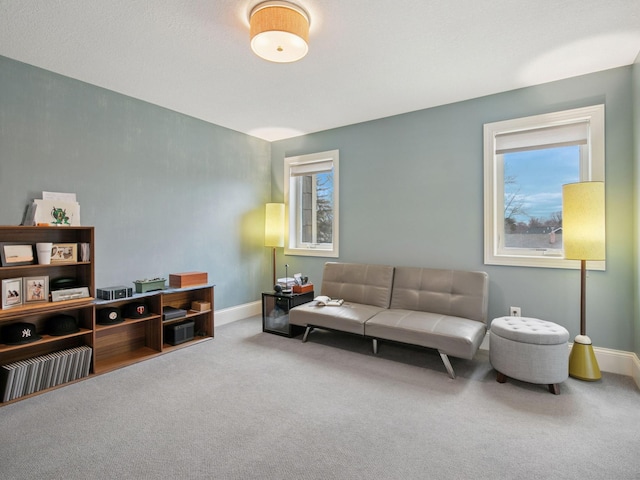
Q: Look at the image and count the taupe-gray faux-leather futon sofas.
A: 1